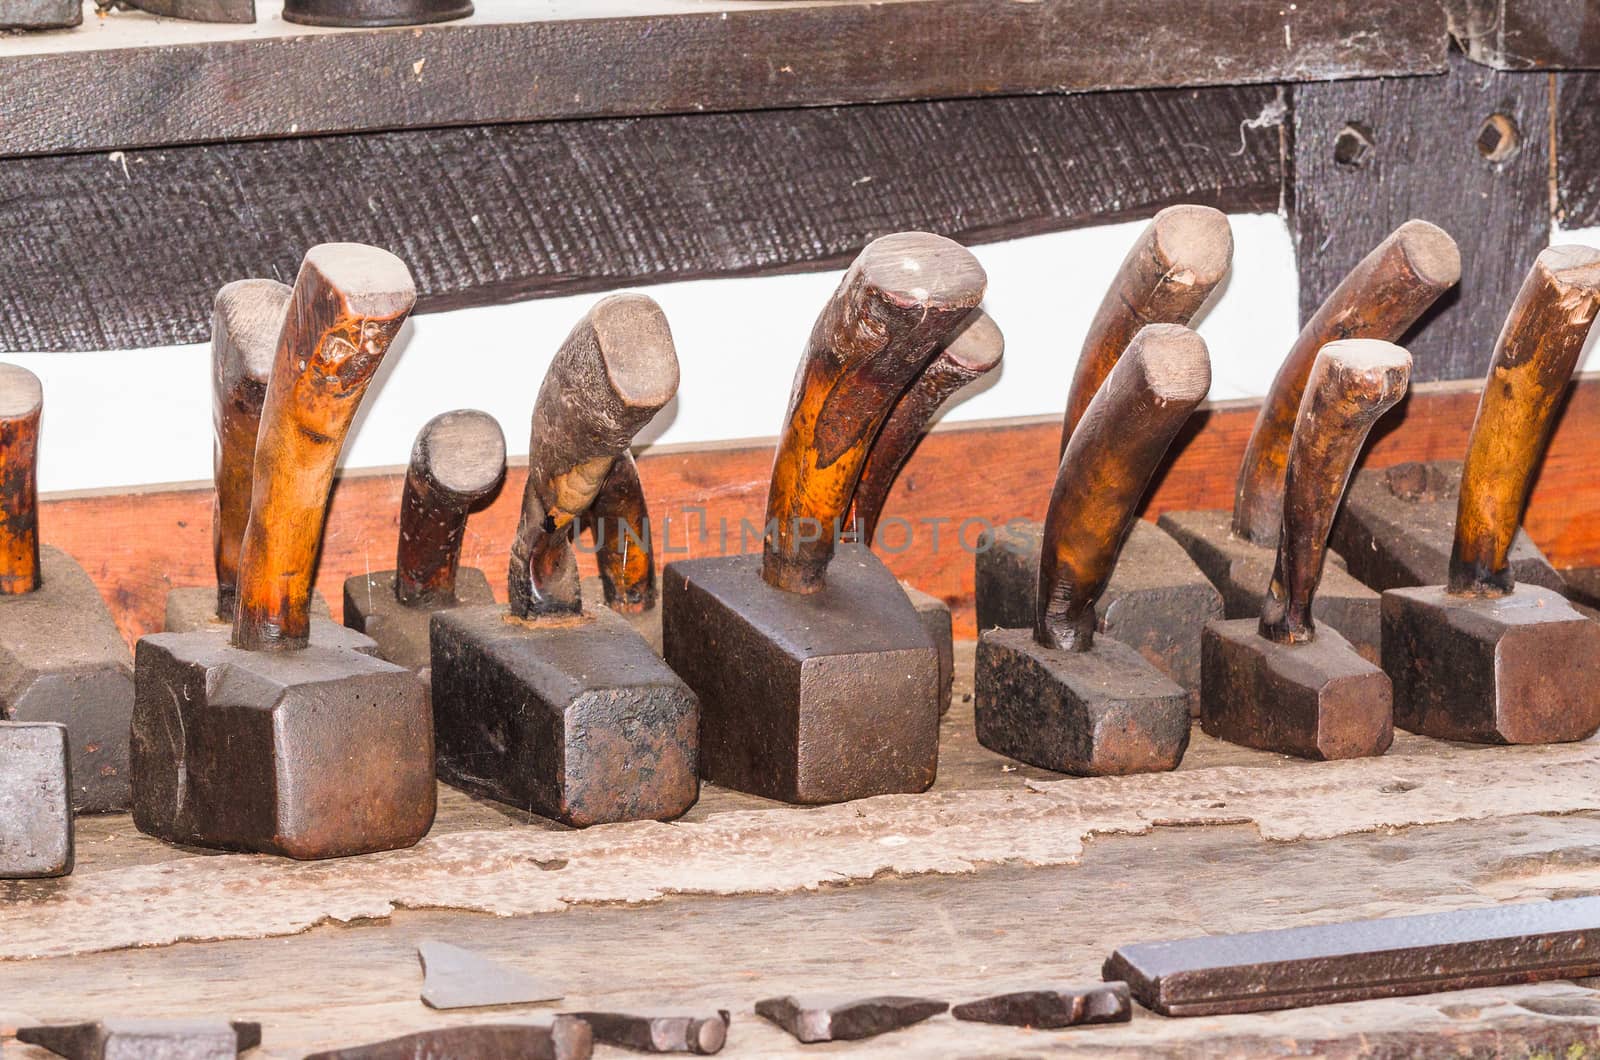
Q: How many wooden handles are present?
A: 13